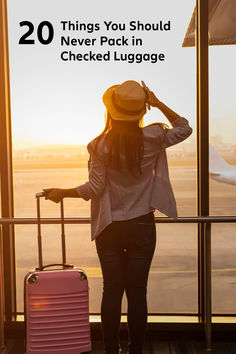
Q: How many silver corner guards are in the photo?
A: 2